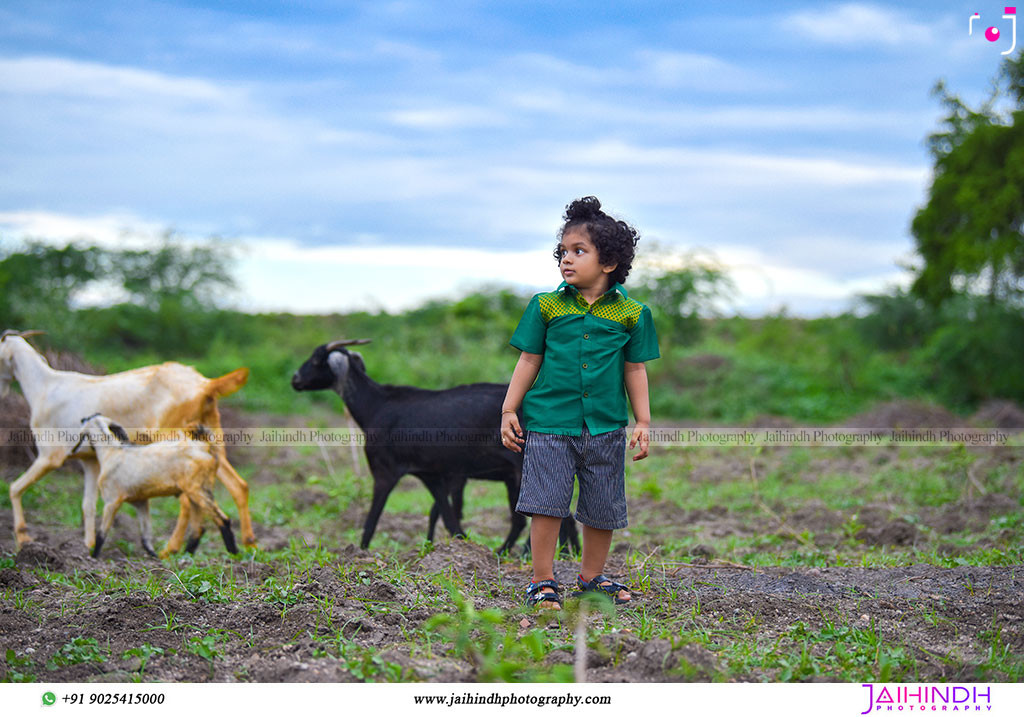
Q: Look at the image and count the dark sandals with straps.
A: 2